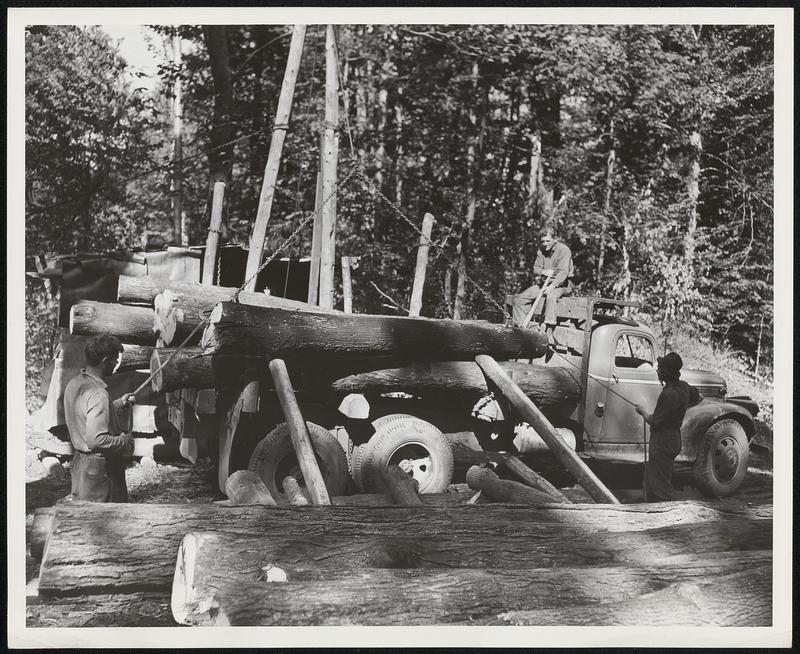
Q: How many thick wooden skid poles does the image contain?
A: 2